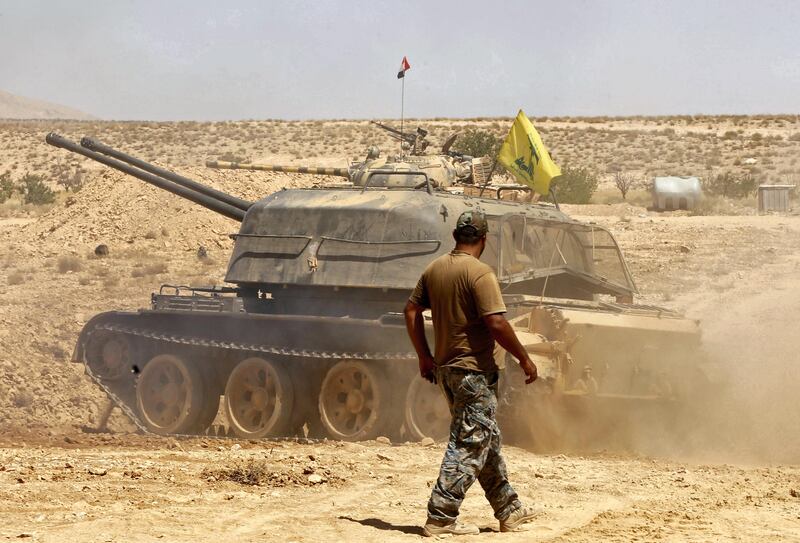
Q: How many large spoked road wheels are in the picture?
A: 4